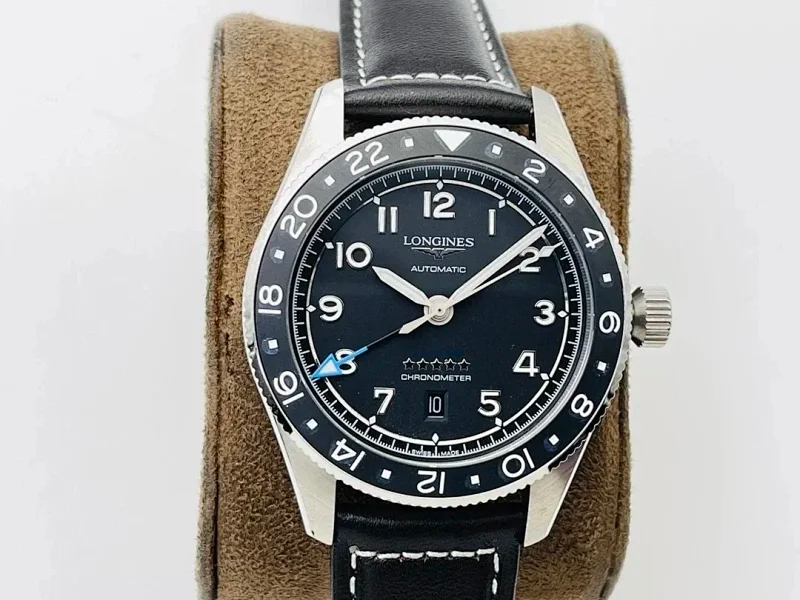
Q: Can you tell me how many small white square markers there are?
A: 12